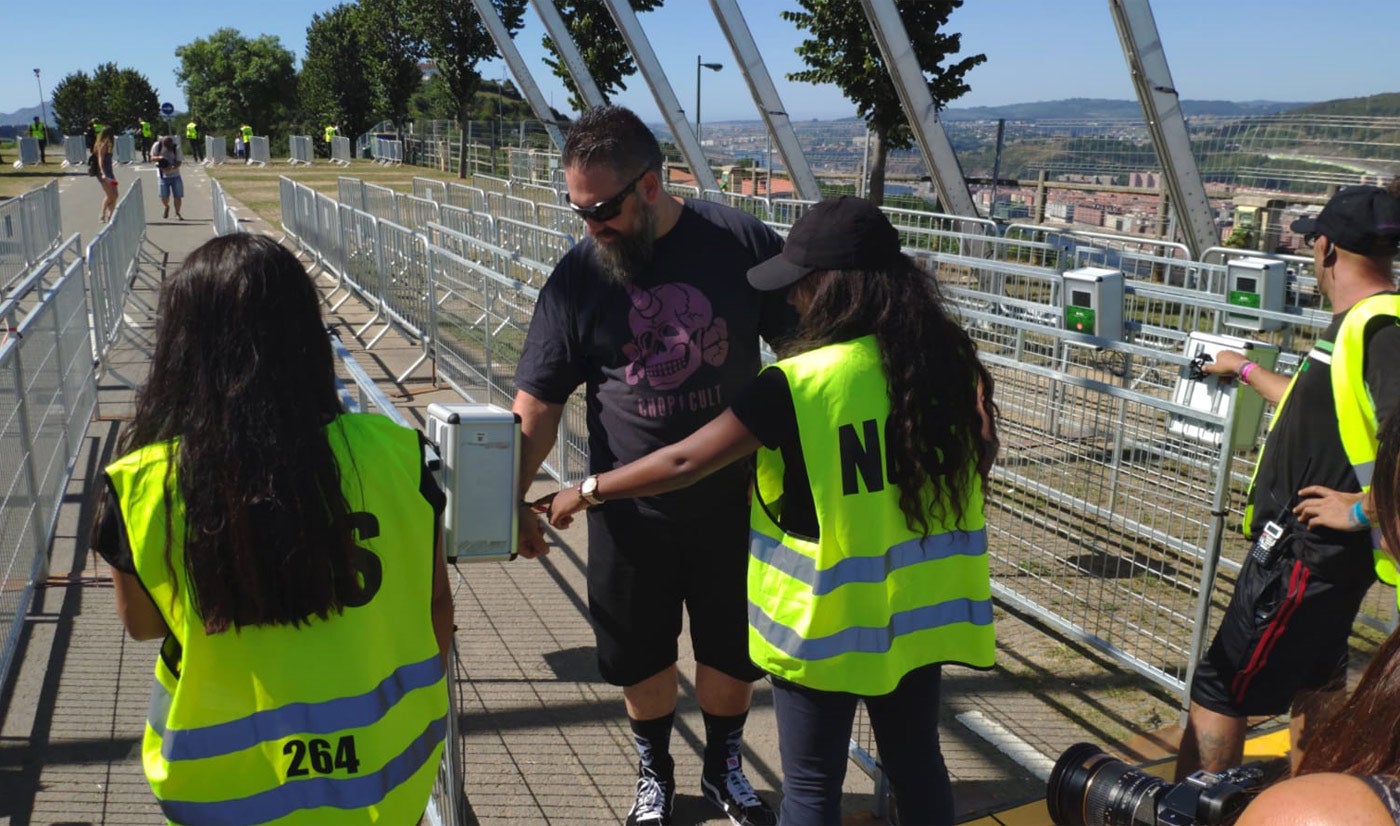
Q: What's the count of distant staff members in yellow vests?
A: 6